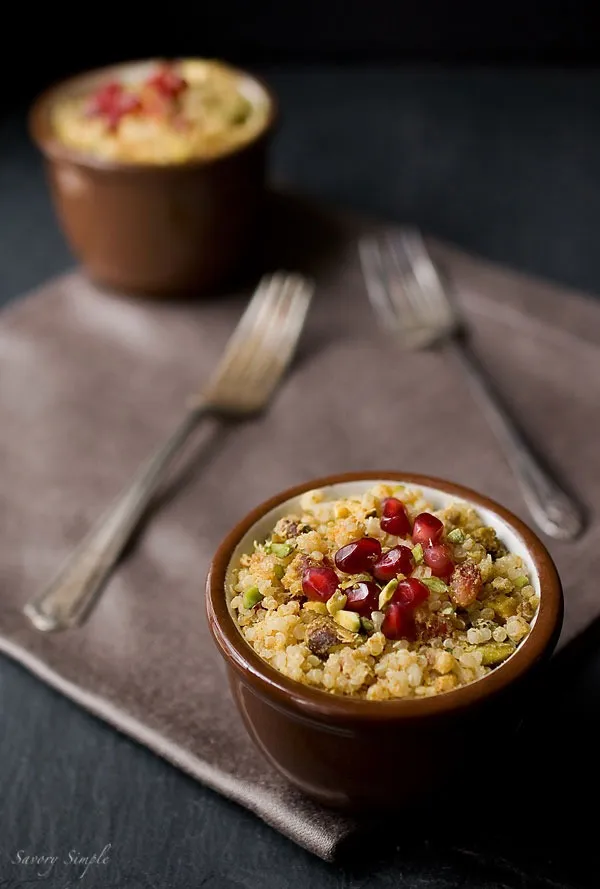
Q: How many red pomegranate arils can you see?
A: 9